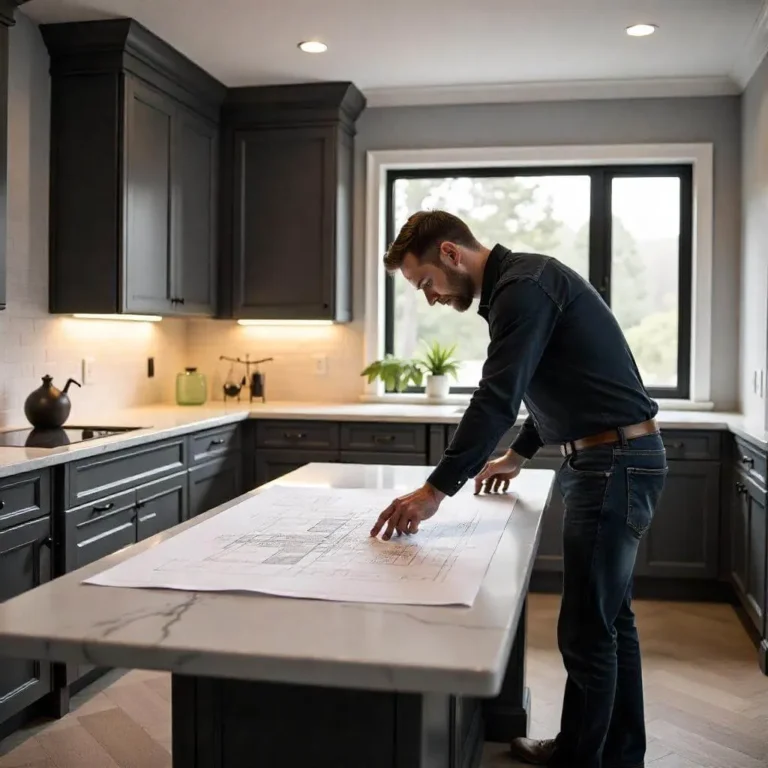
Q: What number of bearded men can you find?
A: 1